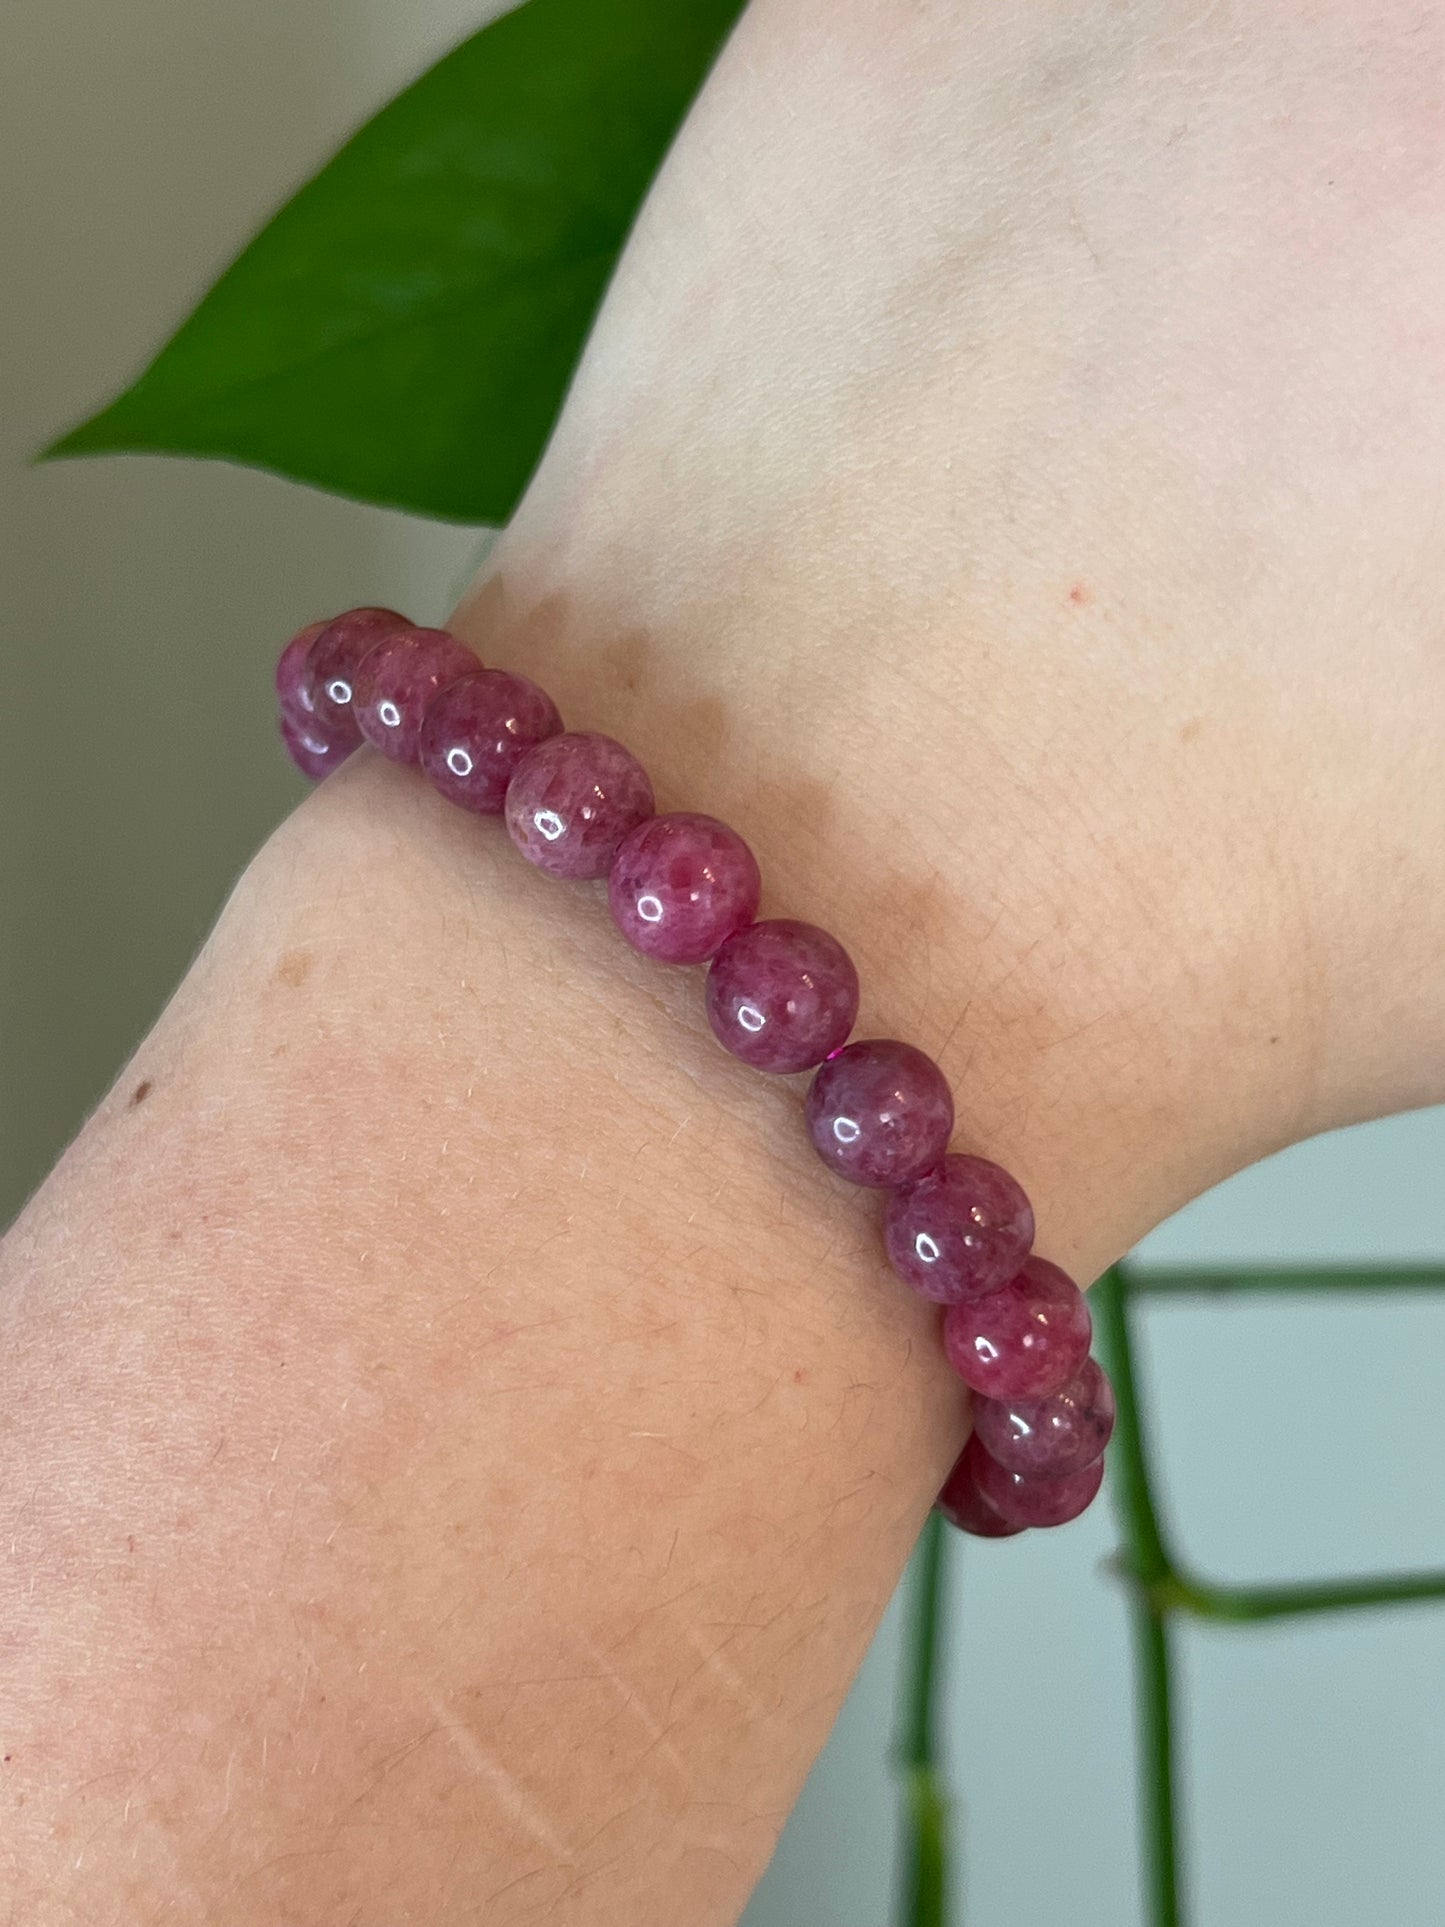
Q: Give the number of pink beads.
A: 14